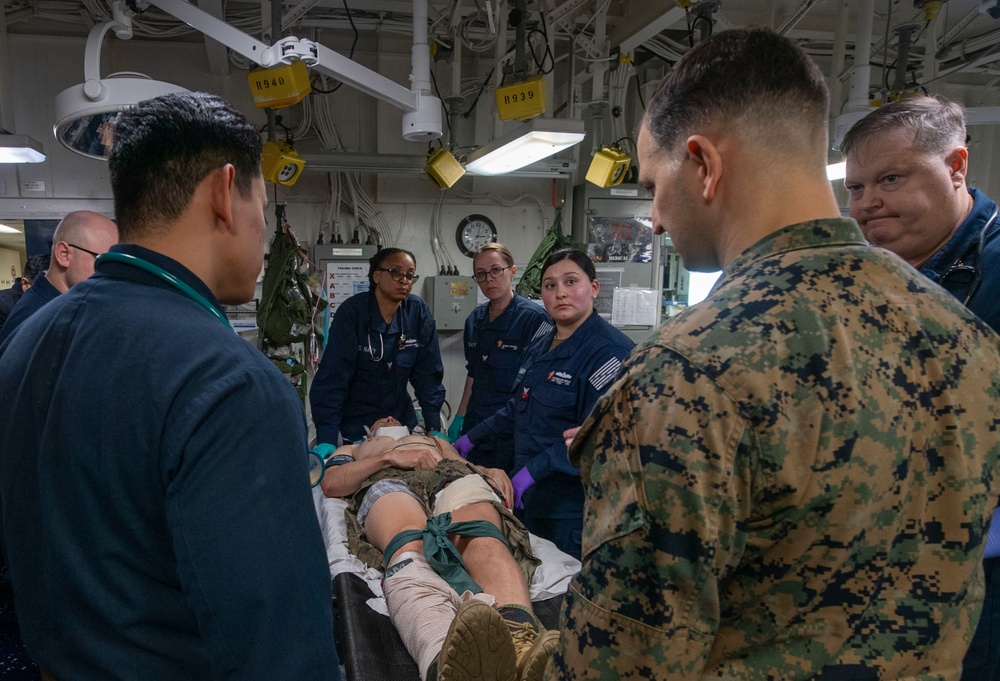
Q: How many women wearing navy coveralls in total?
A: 3